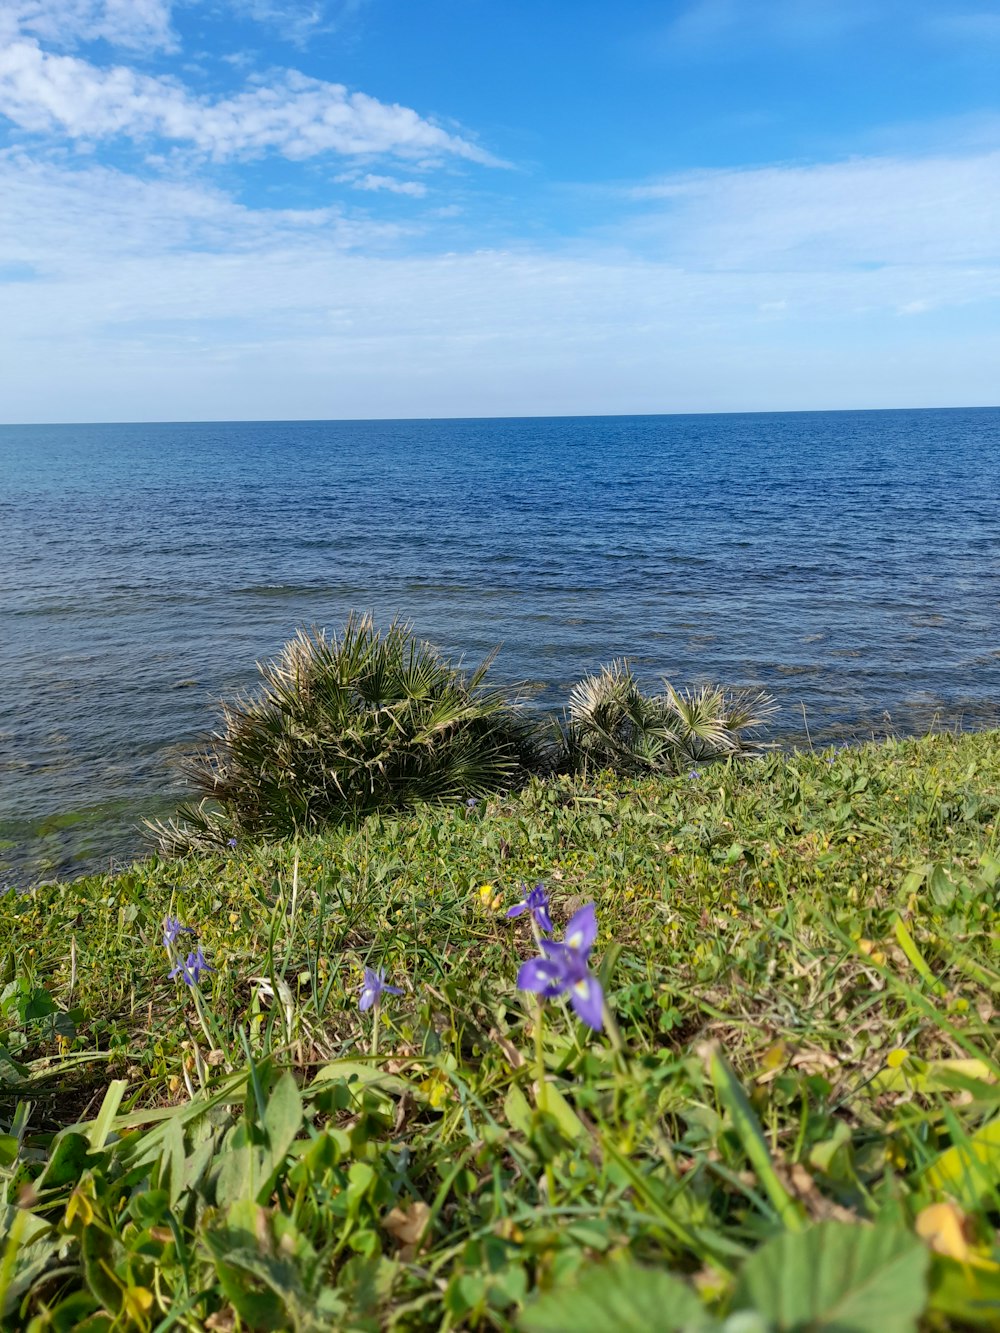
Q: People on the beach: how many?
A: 0